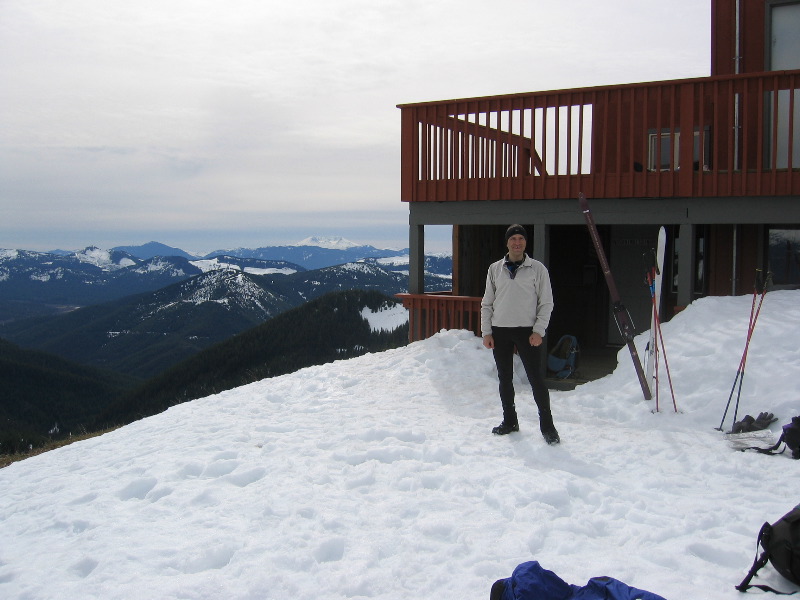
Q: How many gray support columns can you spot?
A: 3